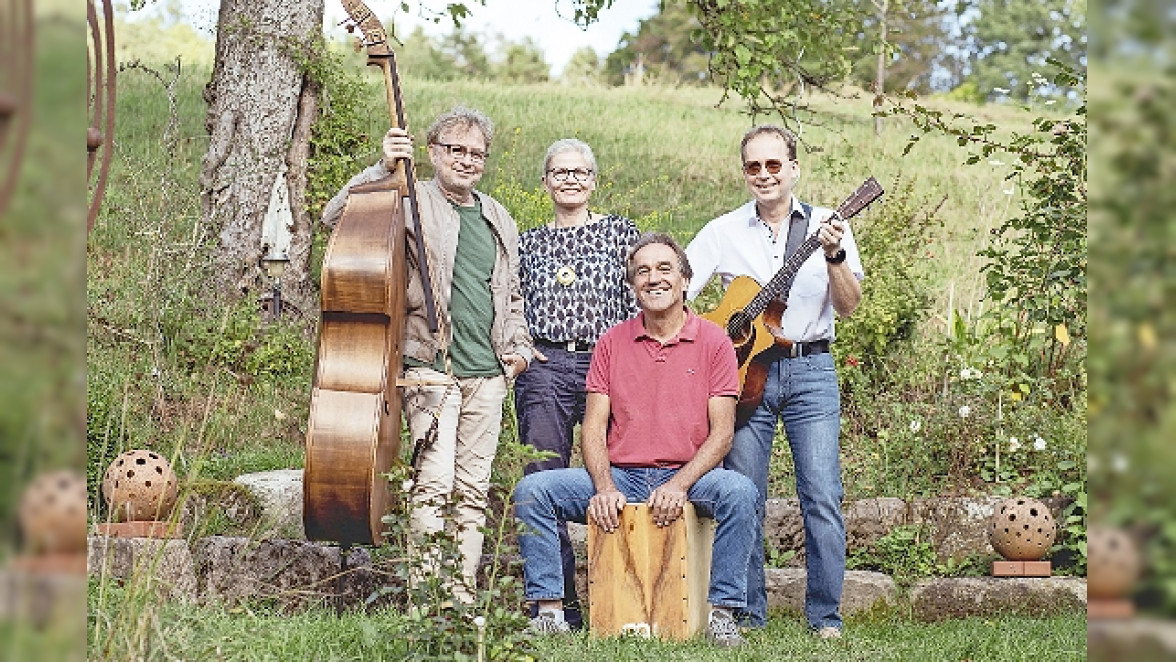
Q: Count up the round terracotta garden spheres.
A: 2